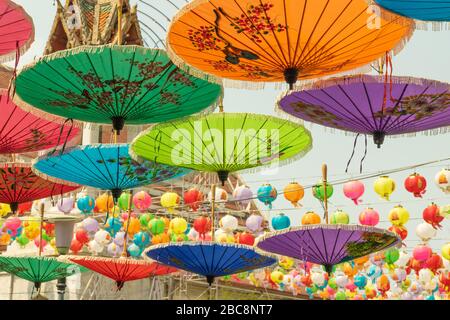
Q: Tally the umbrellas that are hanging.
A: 13